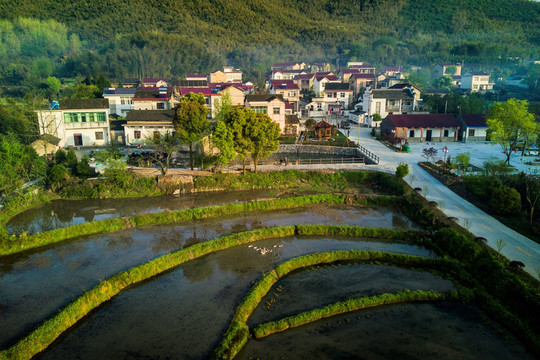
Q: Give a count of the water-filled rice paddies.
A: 5